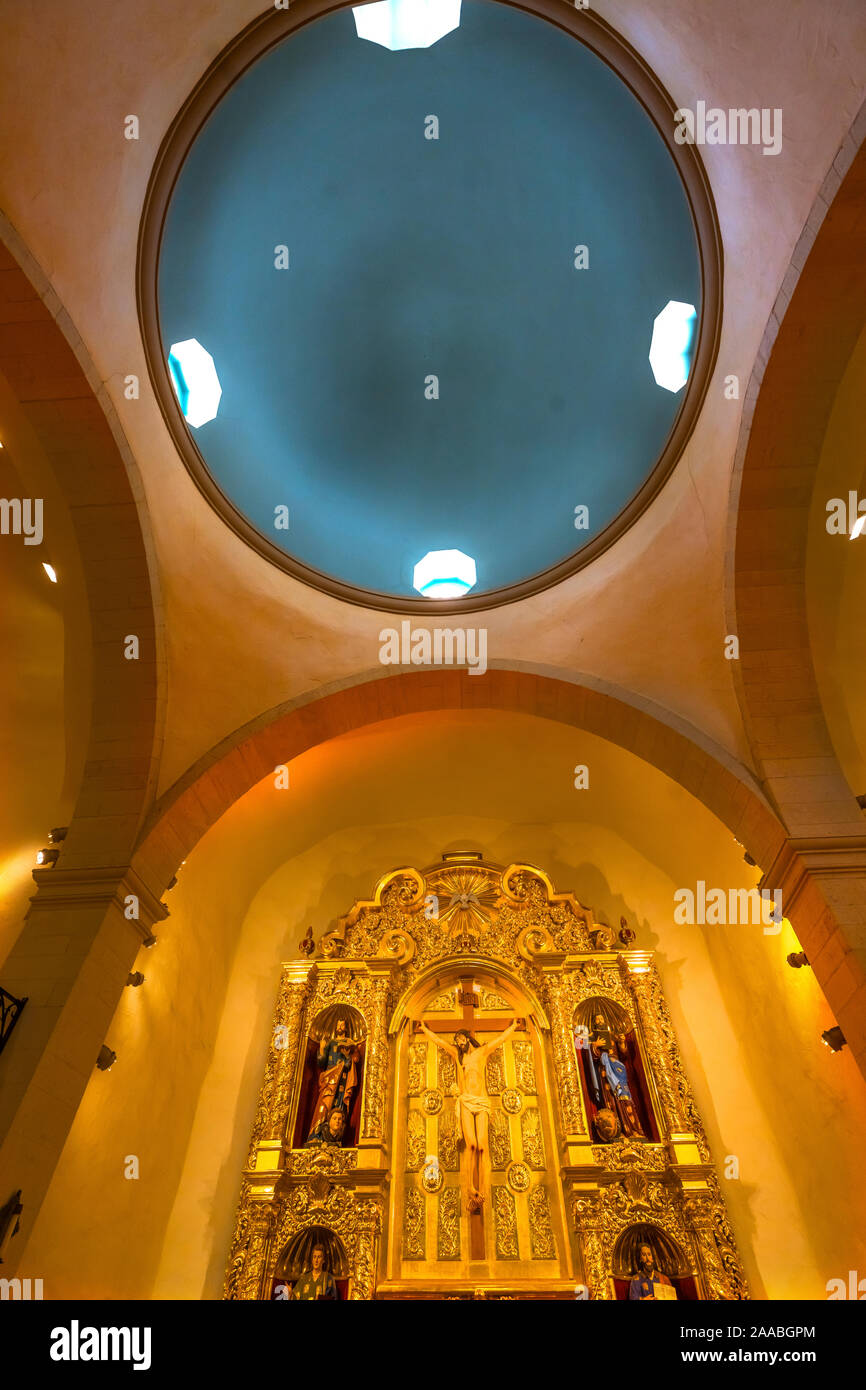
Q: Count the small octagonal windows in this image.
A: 4